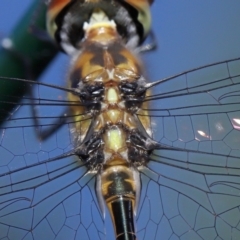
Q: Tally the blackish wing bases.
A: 4